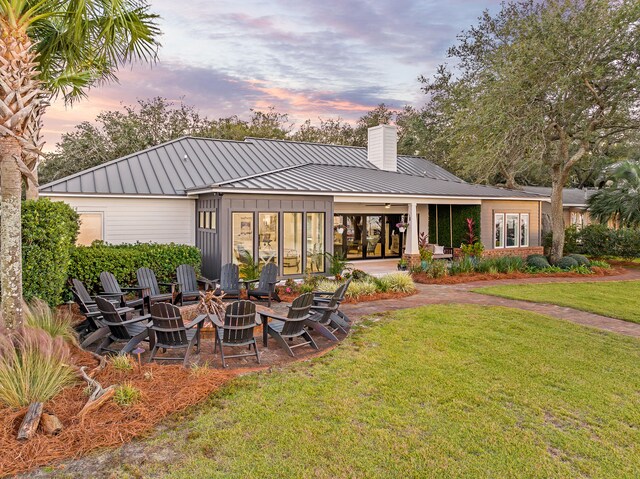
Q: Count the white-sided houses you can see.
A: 1